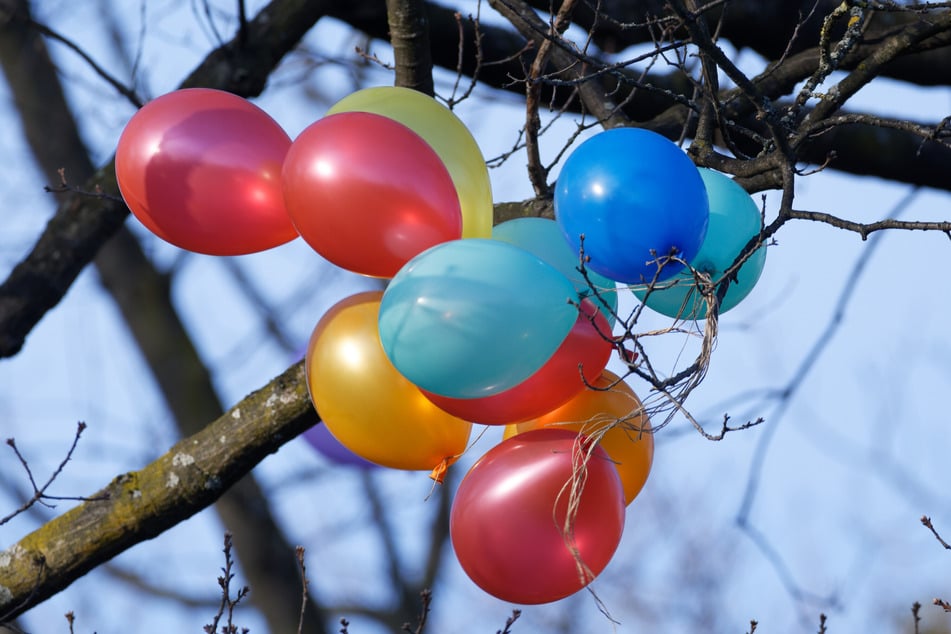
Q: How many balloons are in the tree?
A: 12